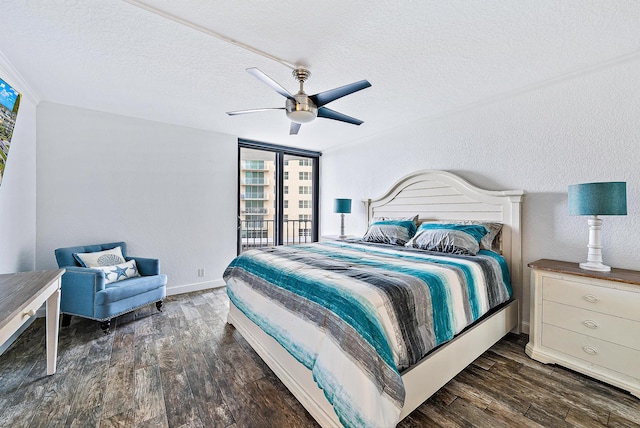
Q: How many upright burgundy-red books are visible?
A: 0